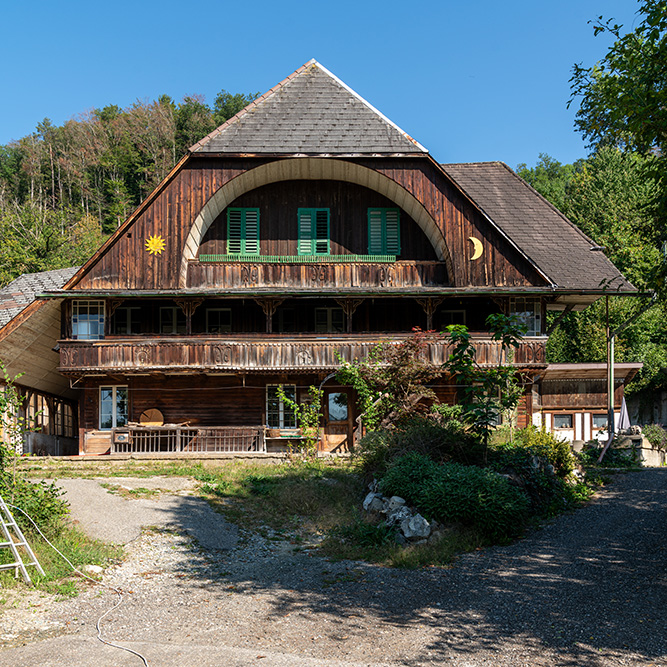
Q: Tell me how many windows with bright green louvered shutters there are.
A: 3